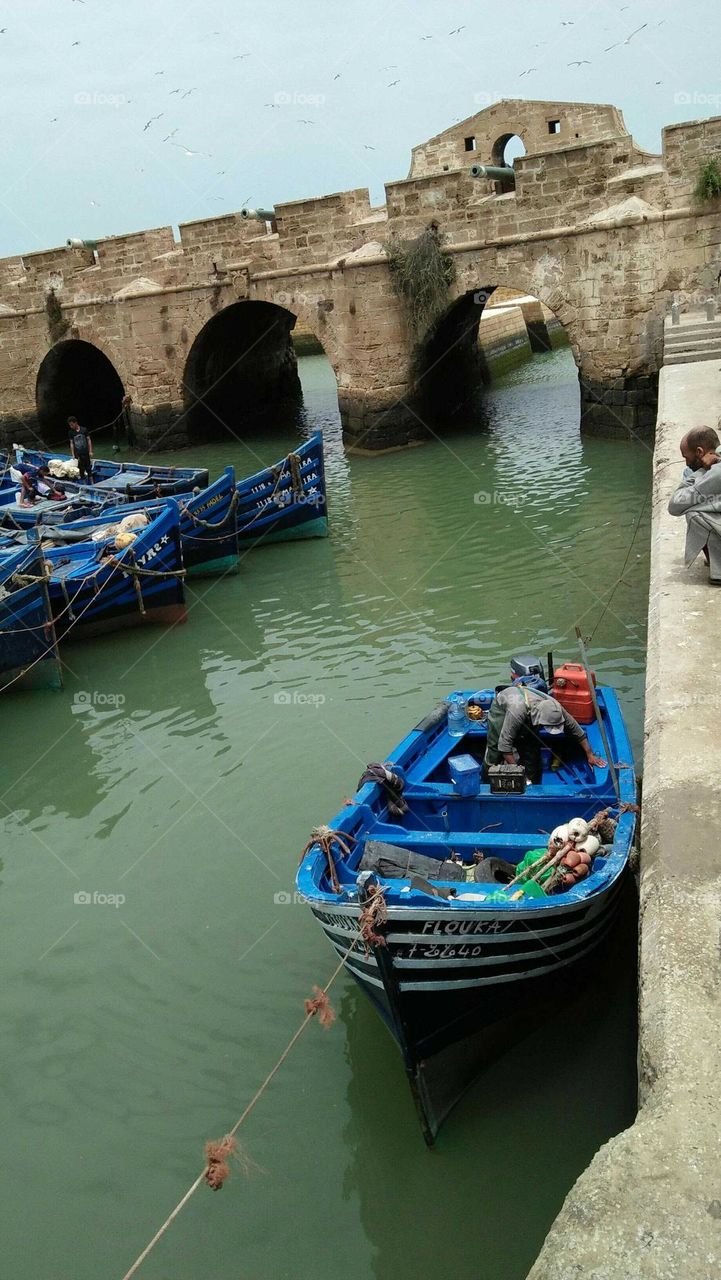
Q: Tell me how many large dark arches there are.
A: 3